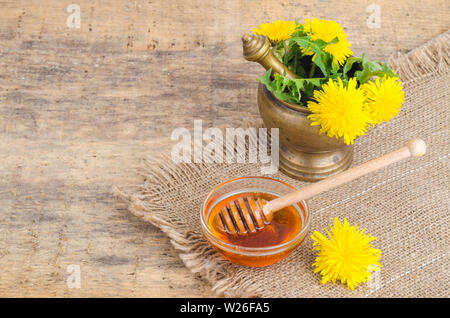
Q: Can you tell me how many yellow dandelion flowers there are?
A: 5